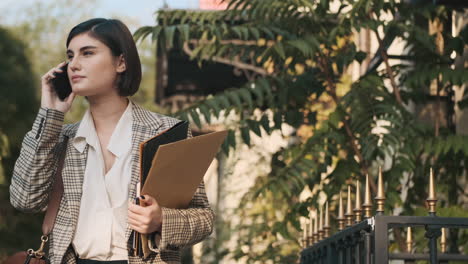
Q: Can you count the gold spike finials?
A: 13